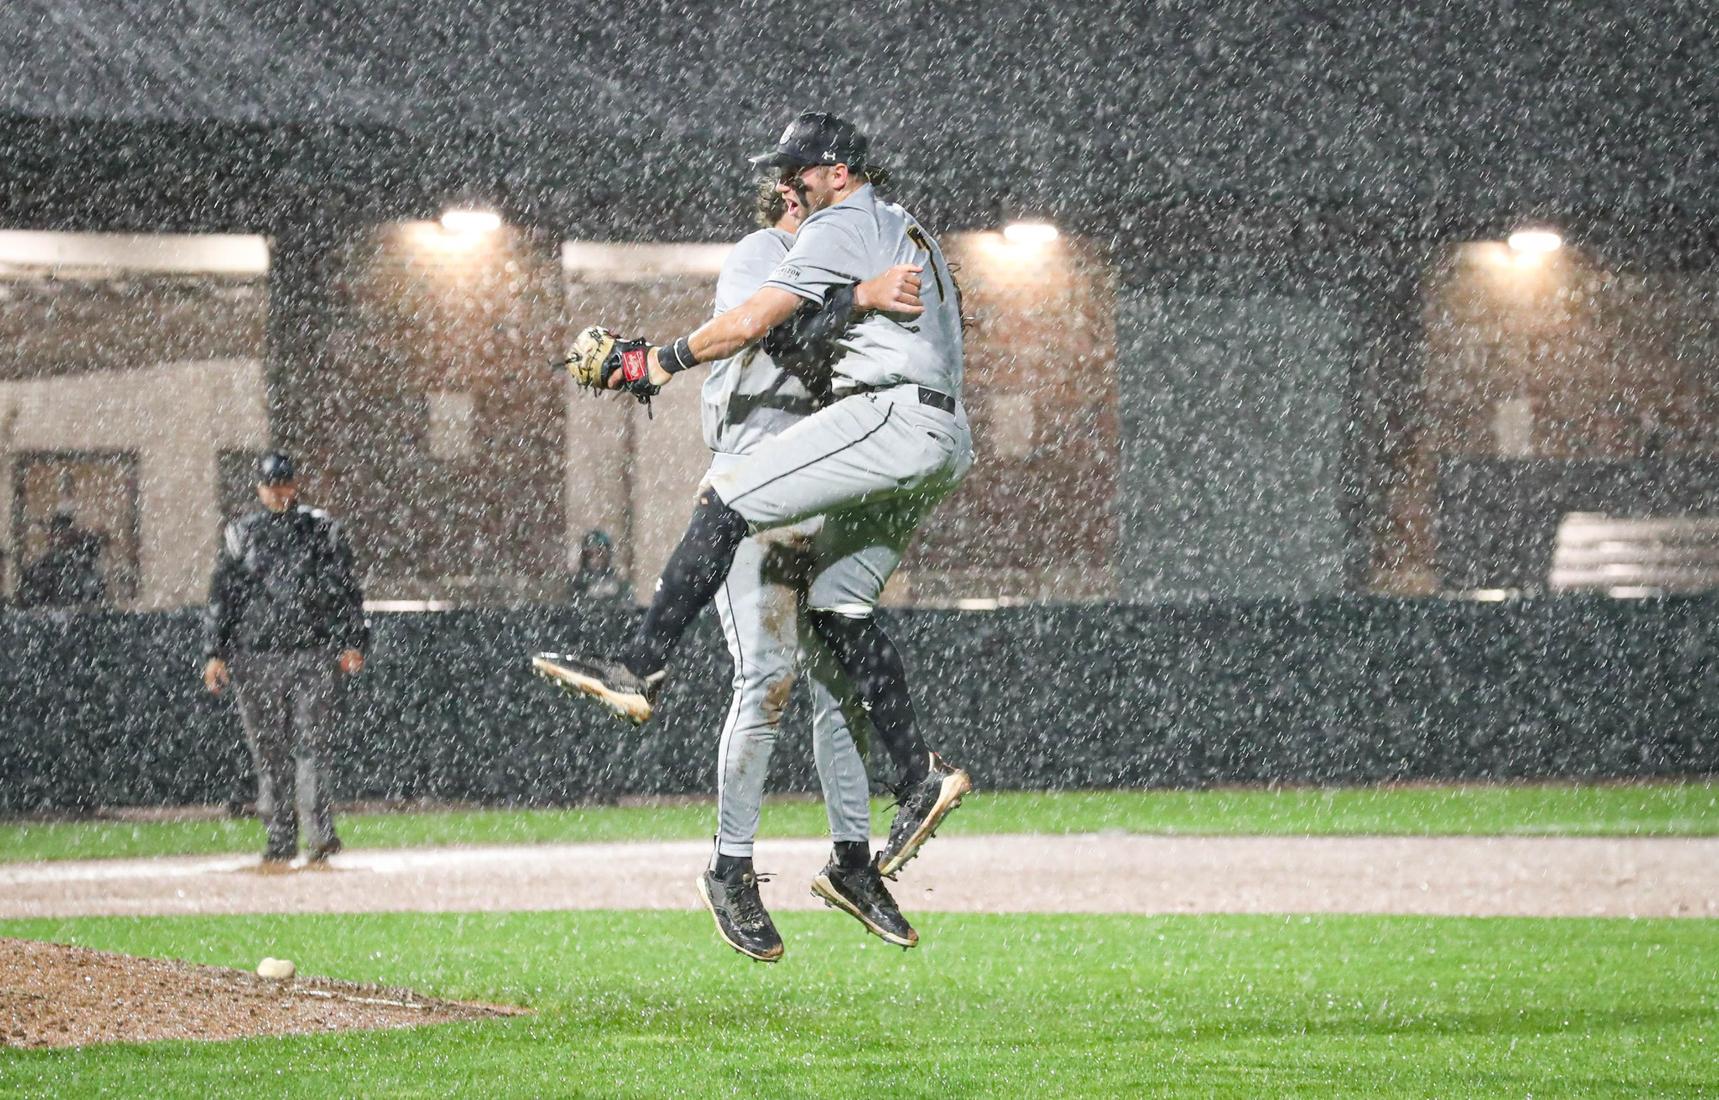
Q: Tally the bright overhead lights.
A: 3